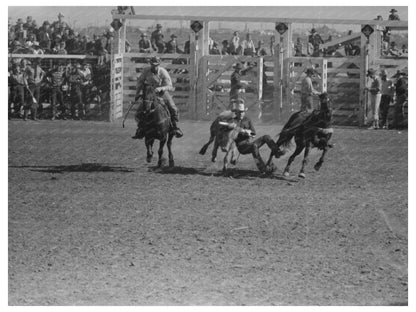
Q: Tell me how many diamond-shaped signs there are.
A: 4